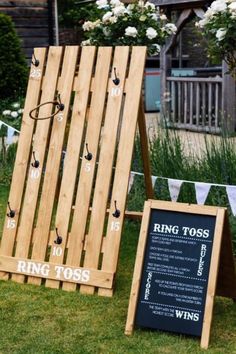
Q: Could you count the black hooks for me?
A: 8